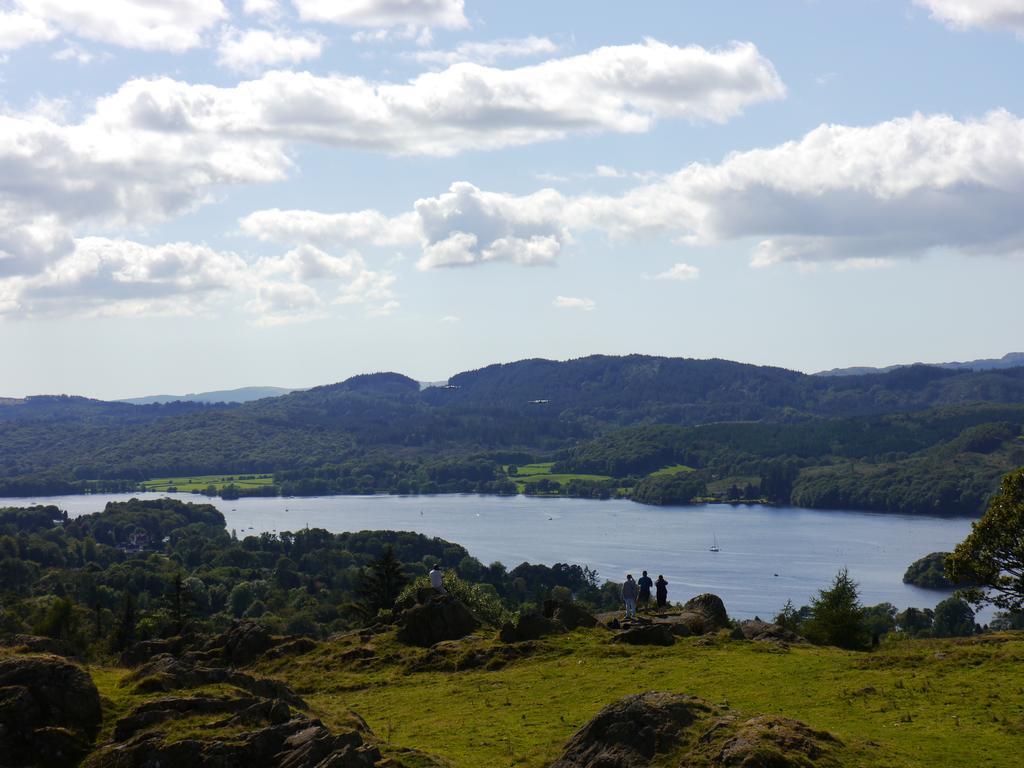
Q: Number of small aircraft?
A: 2